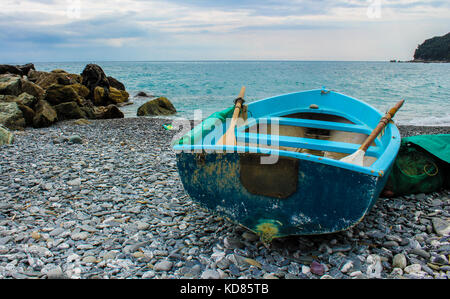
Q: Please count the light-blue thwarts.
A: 2